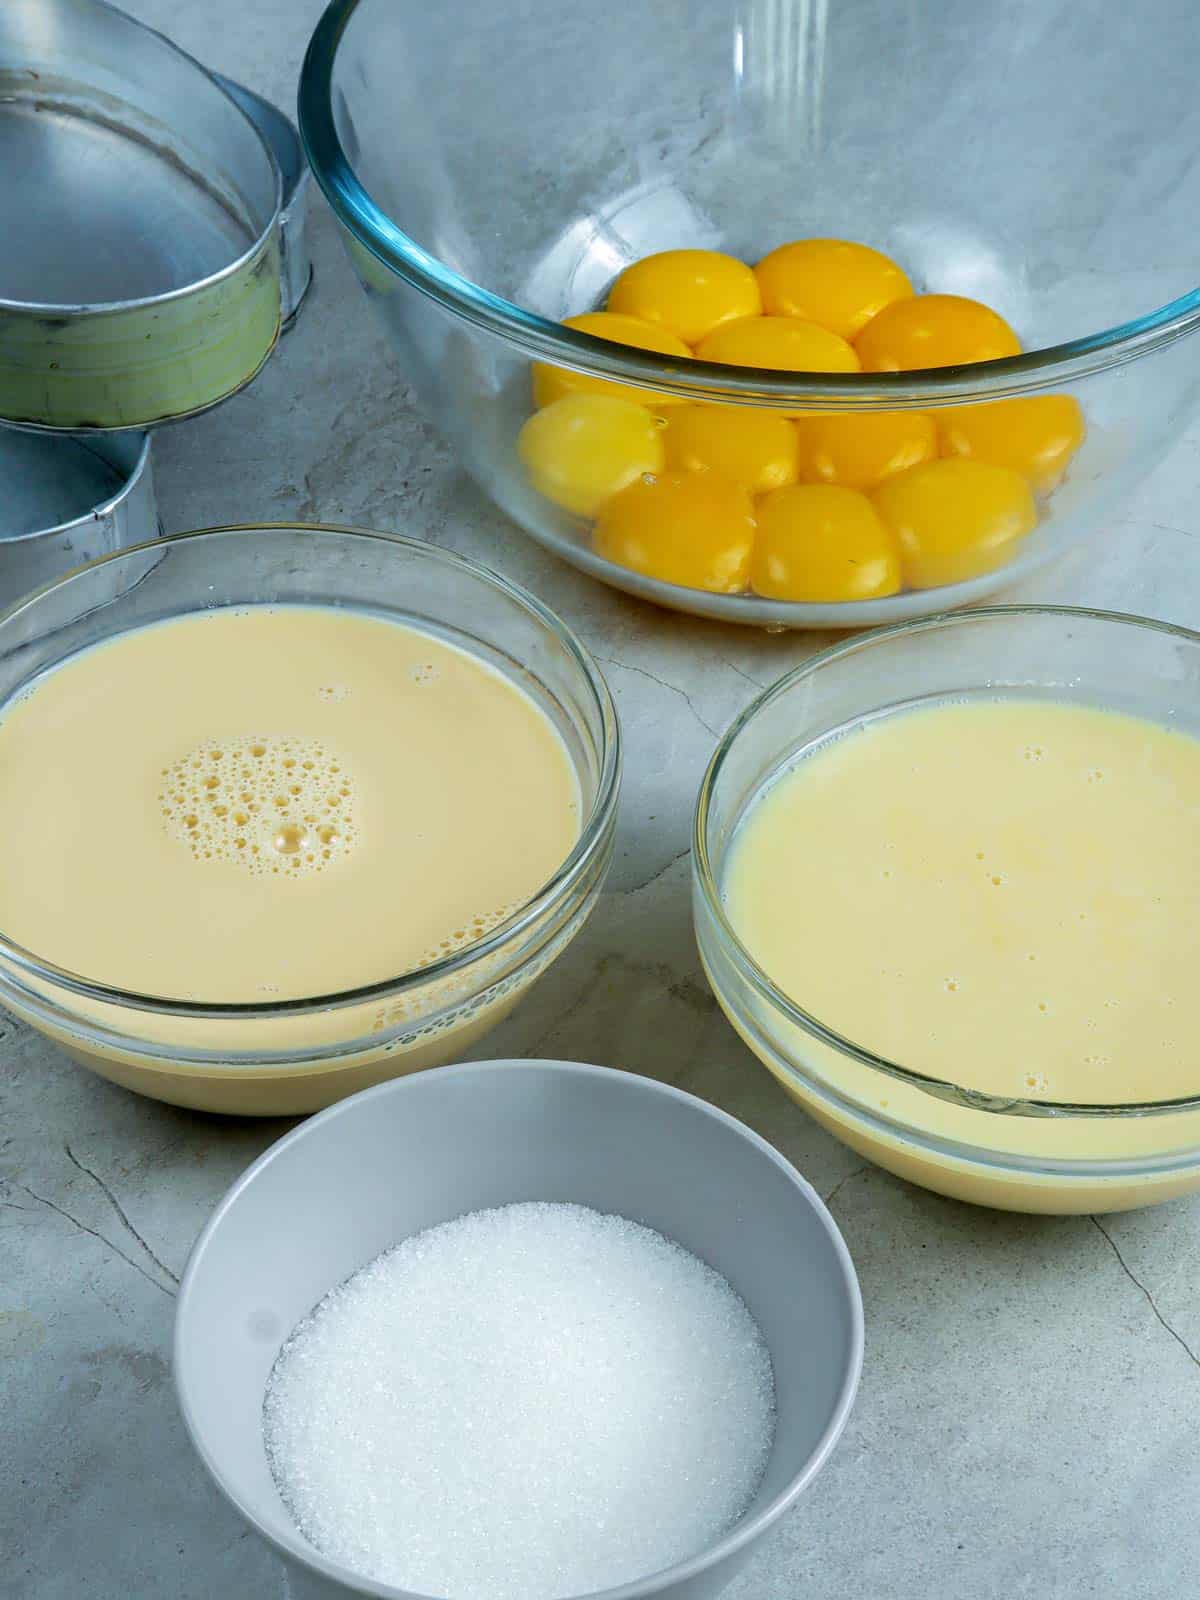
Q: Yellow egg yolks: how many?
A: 12